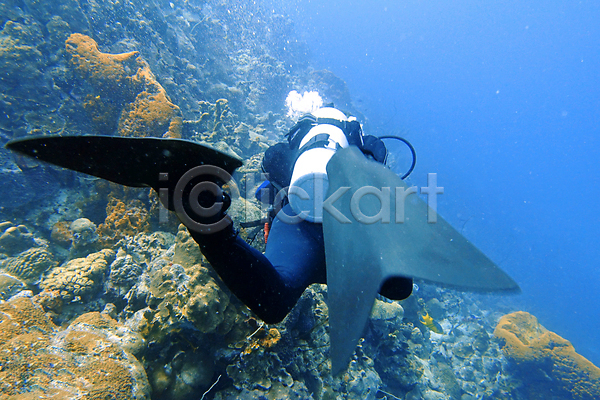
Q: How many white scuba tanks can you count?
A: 1